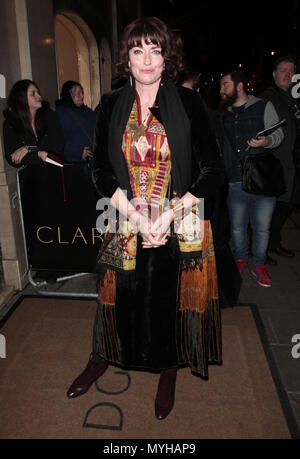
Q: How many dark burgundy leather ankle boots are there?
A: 2